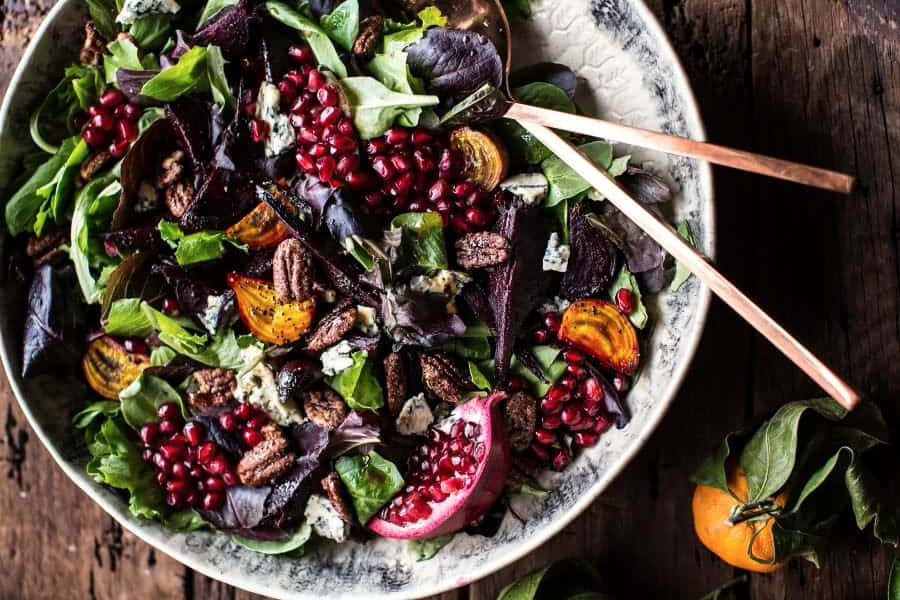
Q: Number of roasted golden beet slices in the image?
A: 5